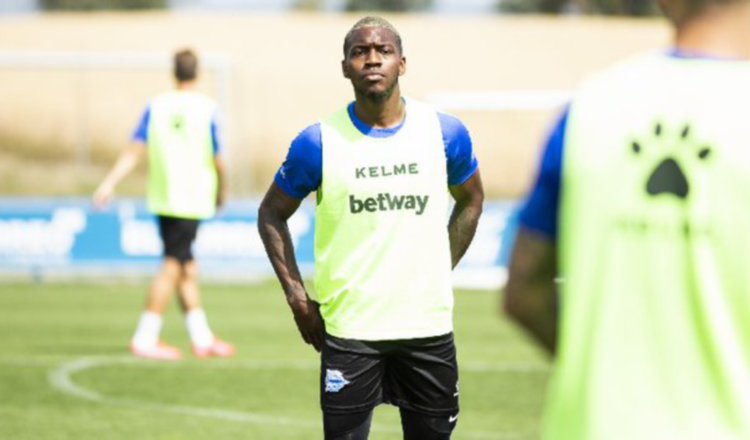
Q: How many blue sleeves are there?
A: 5